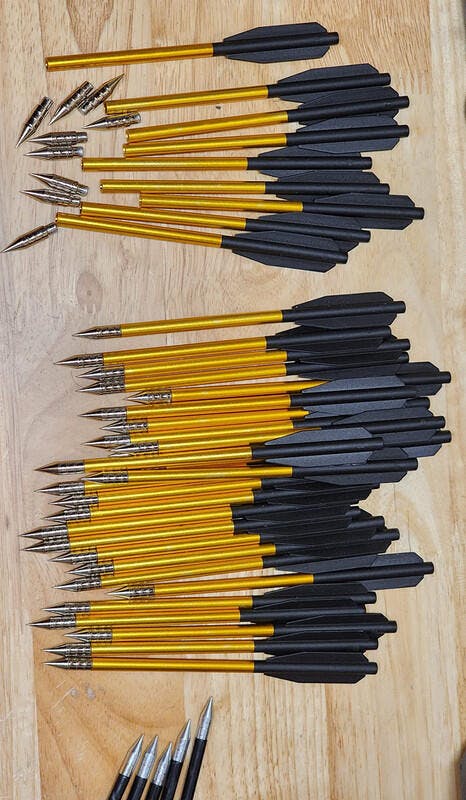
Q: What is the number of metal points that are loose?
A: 9